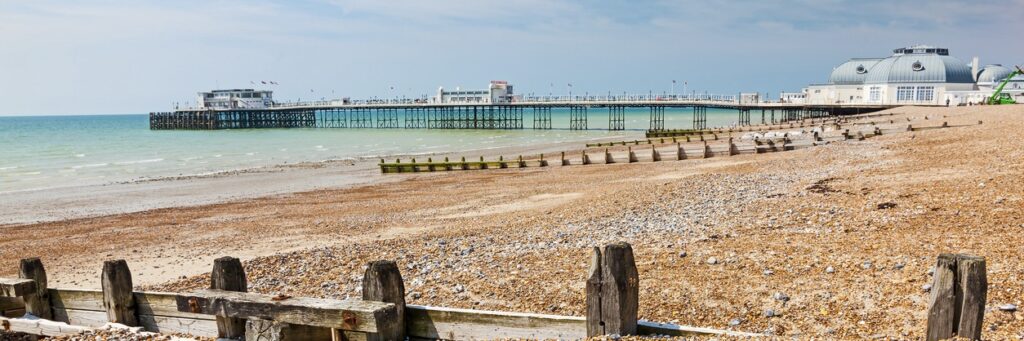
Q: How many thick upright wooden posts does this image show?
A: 6